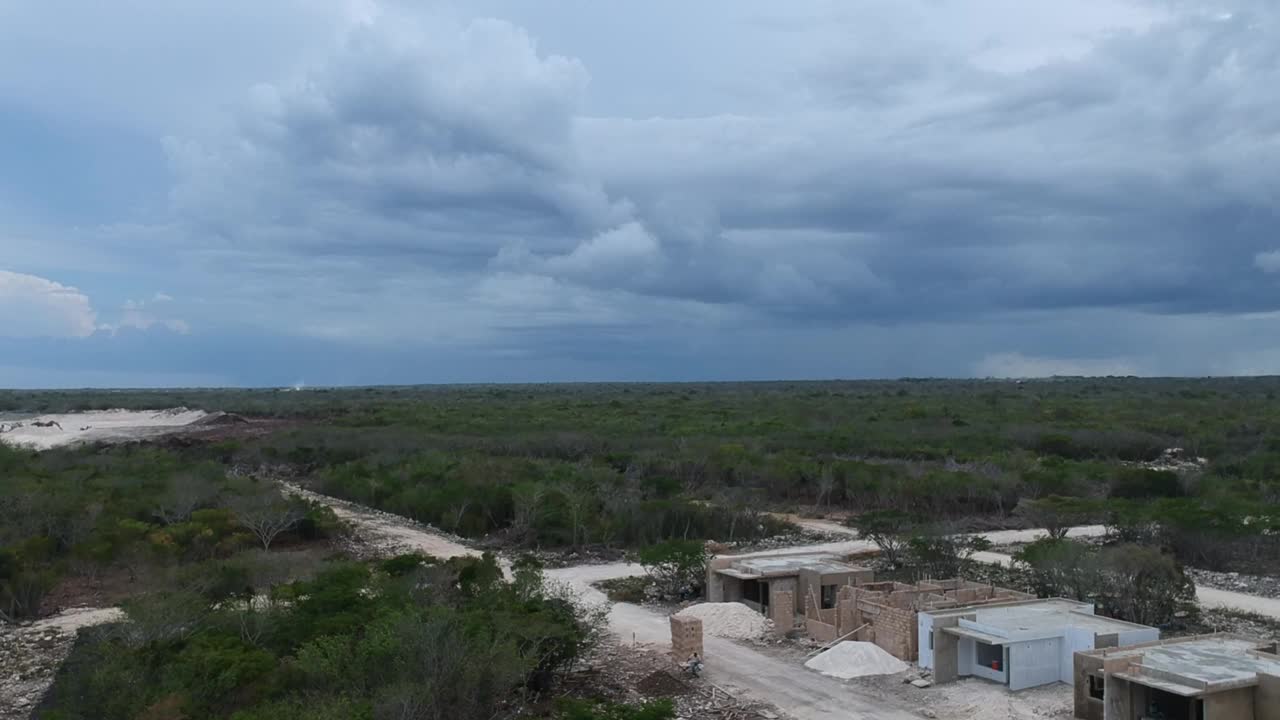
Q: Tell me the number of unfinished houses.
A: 4